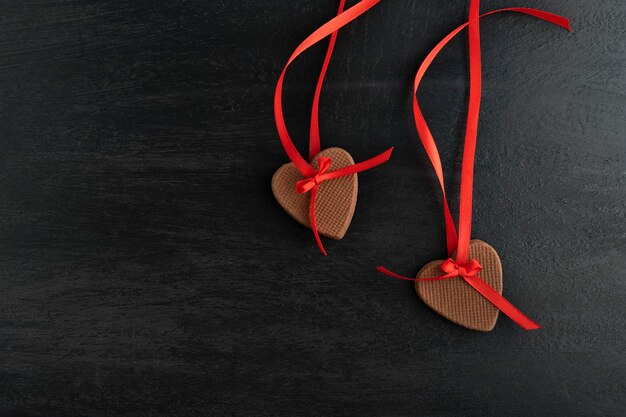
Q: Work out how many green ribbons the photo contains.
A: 0